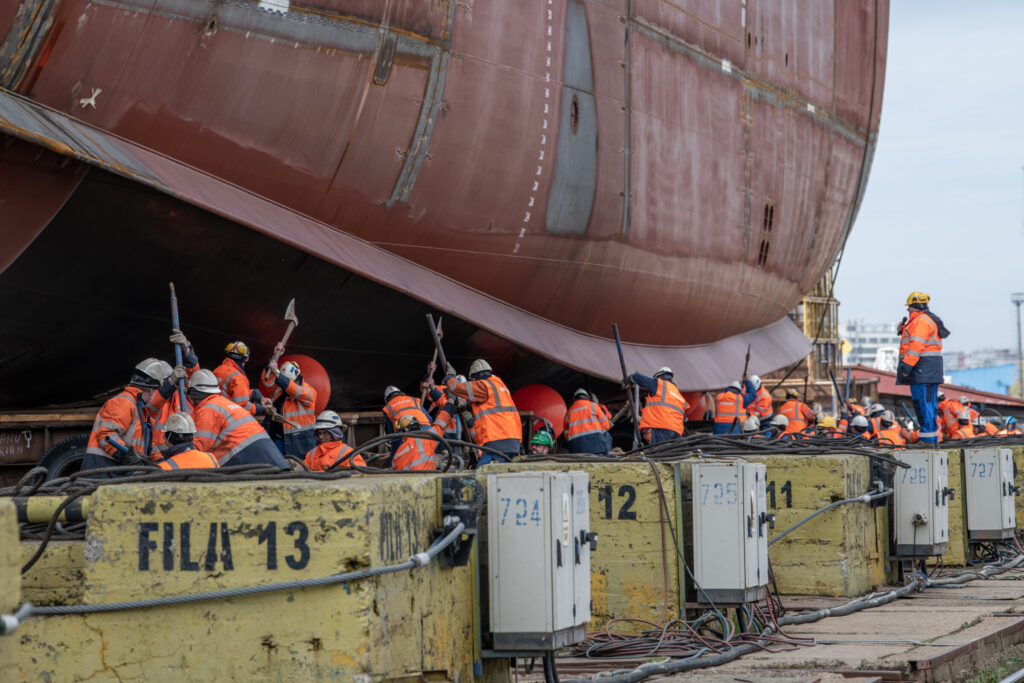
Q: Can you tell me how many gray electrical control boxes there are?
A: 4